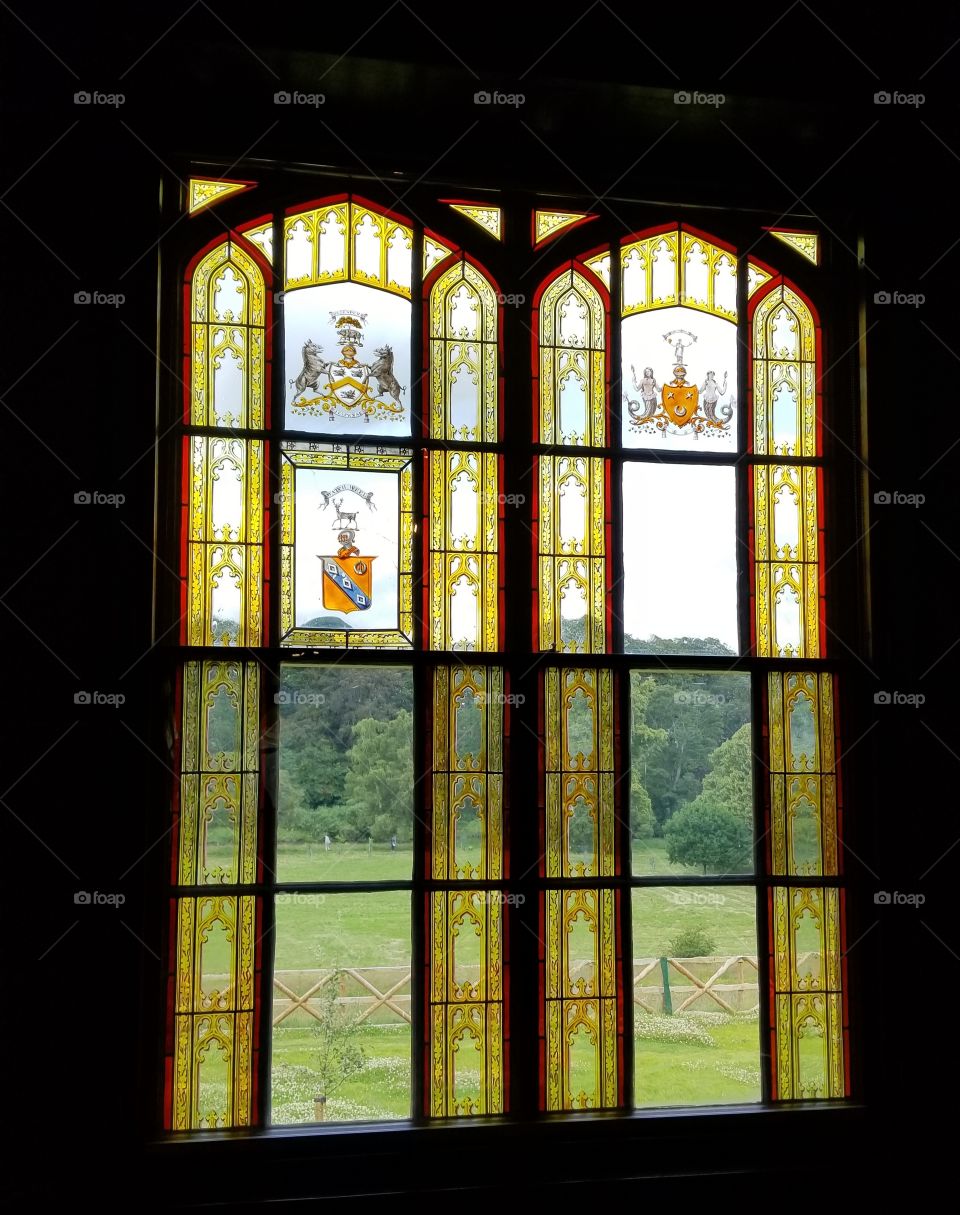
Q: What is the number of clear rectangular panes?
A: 5